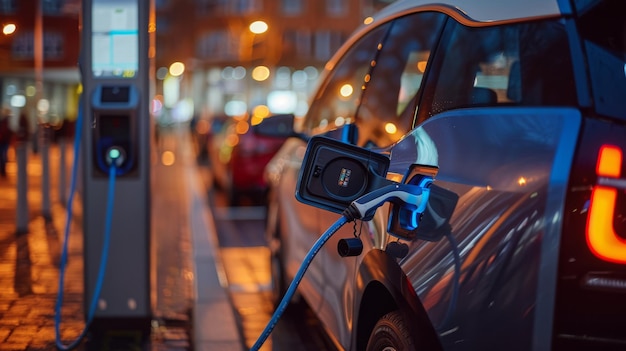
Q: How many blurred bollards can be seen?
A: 3